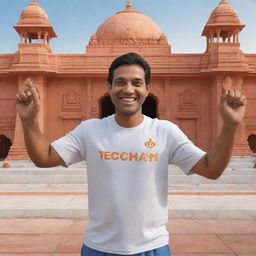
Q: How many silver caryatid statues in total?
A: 0